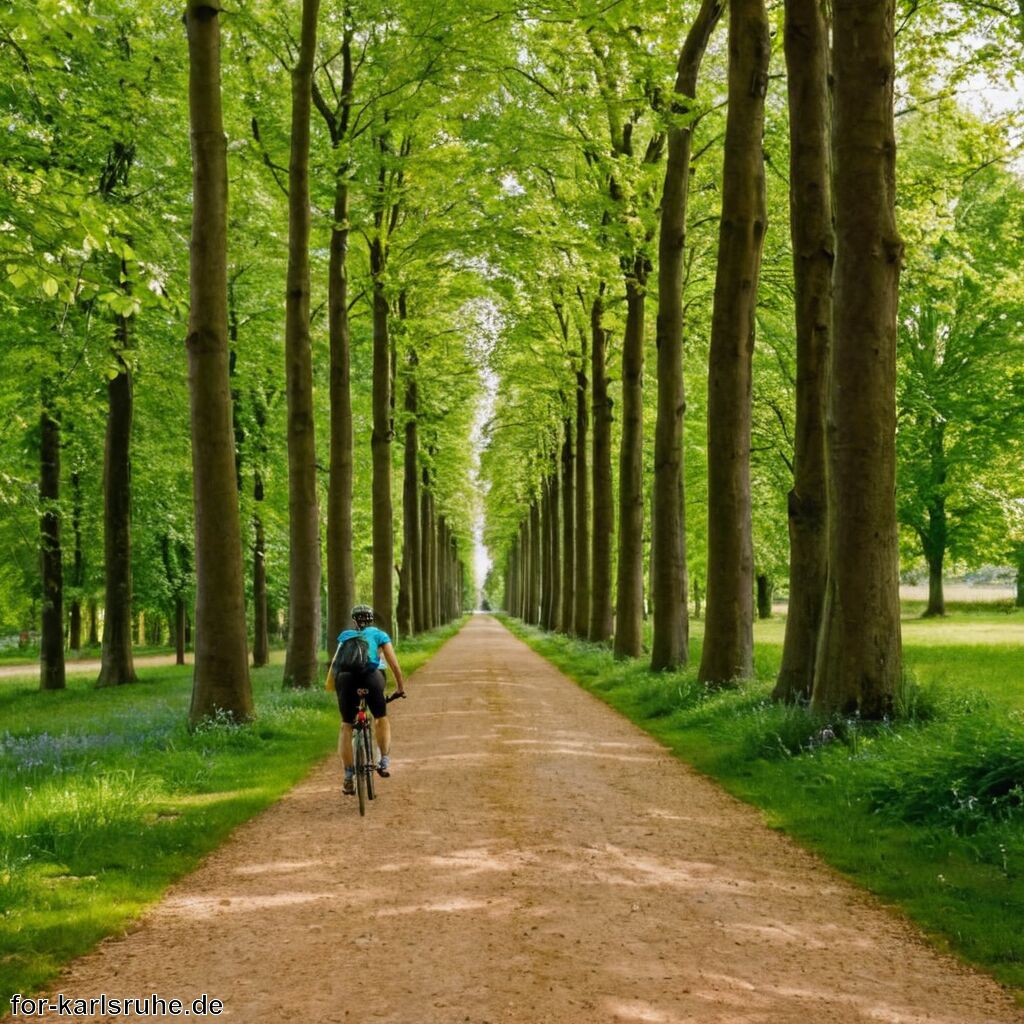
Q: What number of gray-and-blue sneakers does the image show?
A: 2